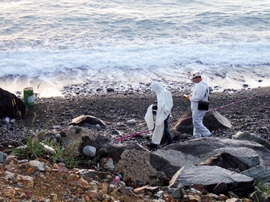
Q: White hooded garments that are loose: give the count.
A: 1